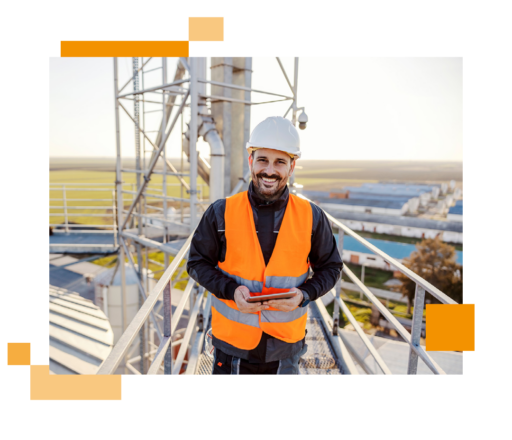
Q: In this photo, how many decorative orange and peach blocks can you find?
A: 5